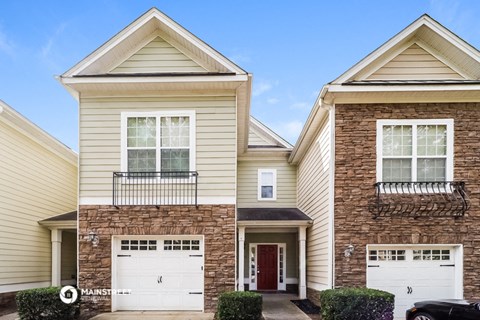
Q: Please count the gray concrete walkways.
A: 1